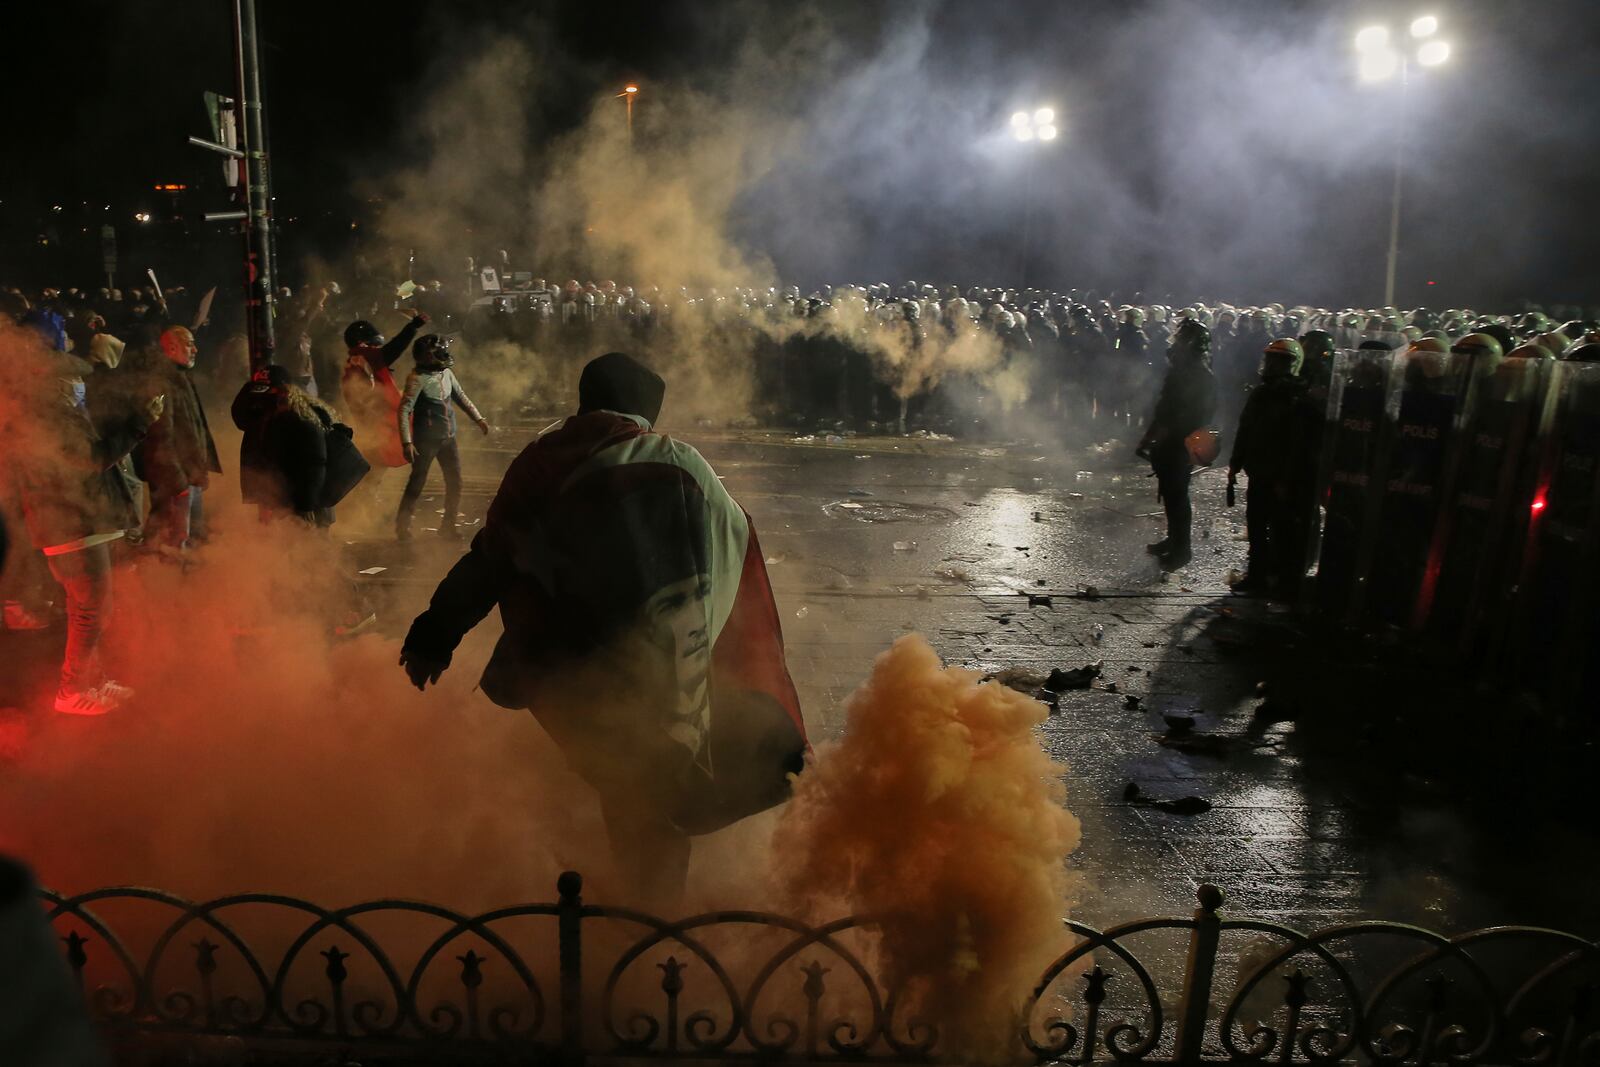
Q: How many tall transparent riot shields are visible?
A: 4